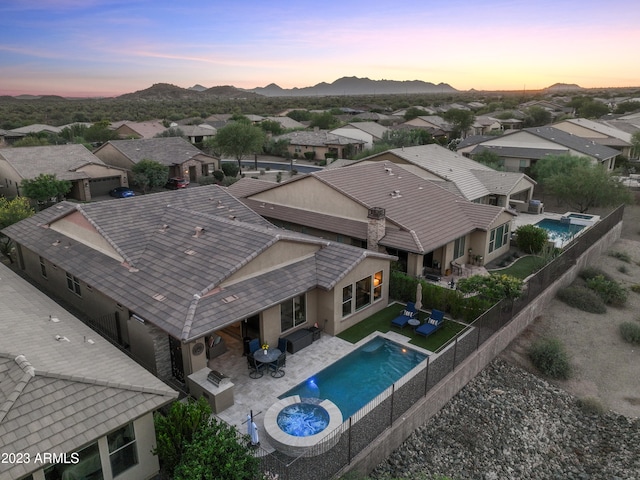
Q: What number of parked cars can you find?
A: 2